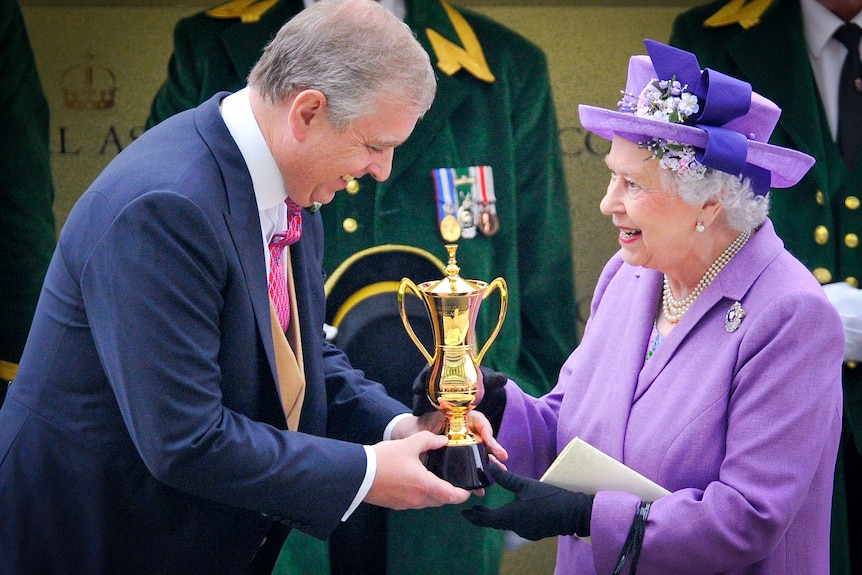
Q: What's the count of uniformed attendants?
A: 3